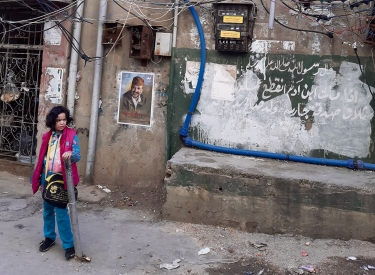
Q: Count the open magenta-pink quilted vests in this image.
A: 1